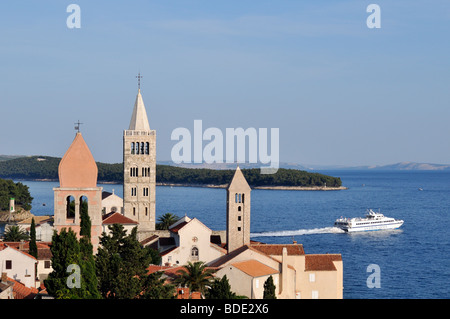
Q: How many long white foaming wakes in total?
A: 1